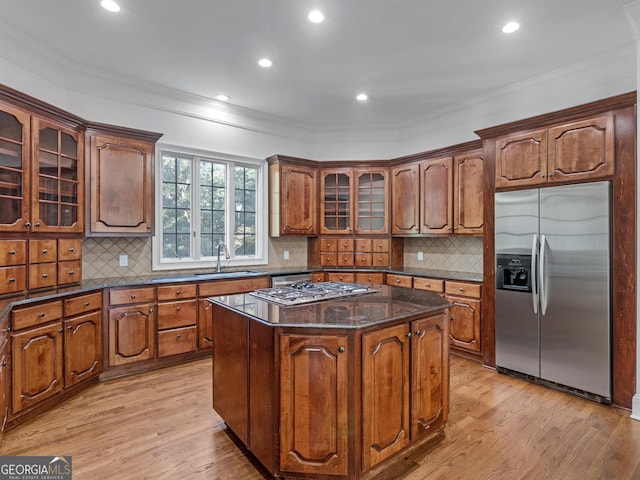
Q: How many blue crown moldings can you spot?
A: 0